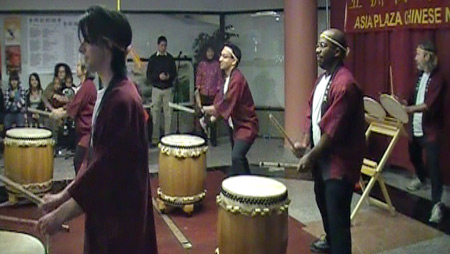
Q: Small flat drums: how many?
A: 2